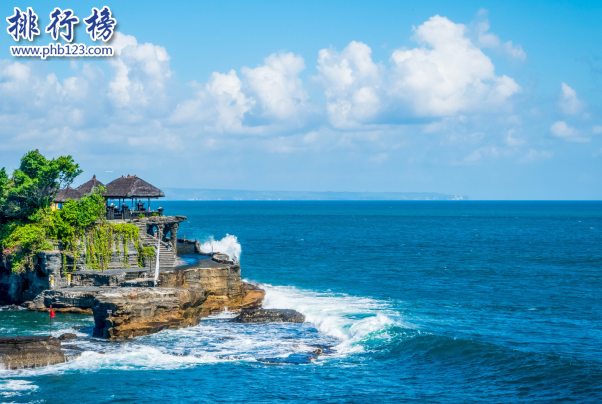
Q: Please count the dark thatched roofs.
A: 3